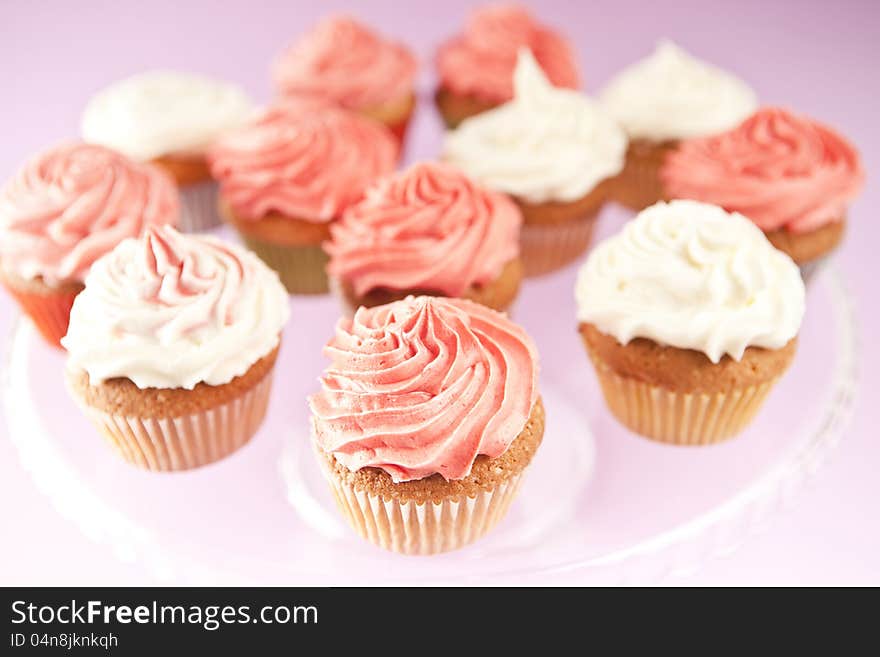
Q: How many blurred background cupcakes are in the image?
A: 9